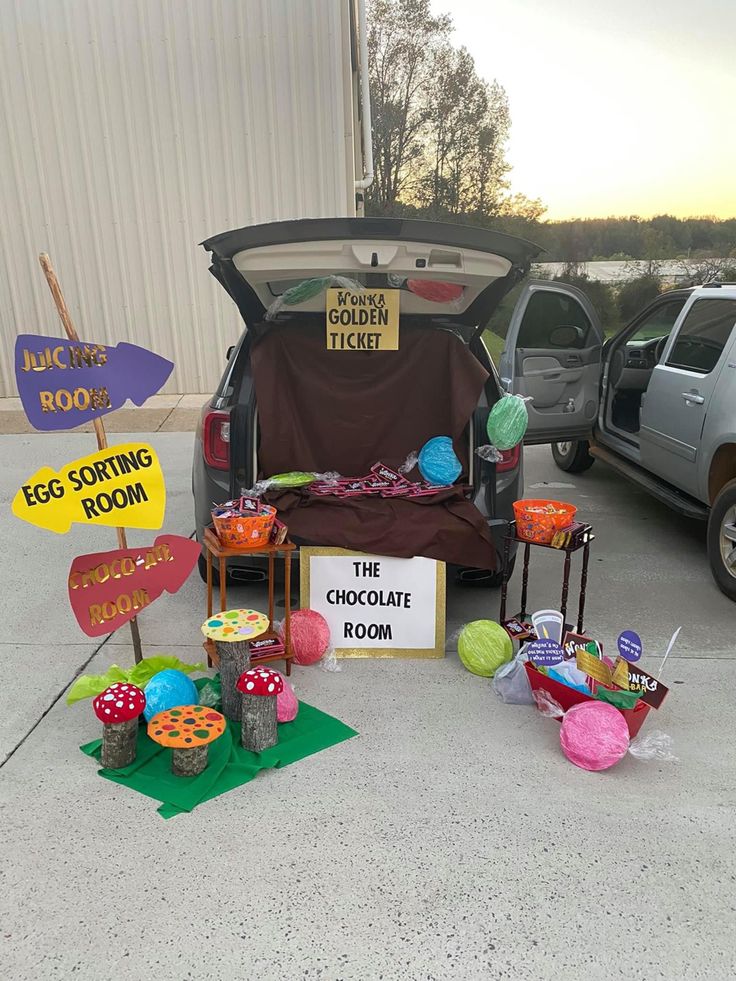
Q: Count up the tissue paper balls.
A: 10